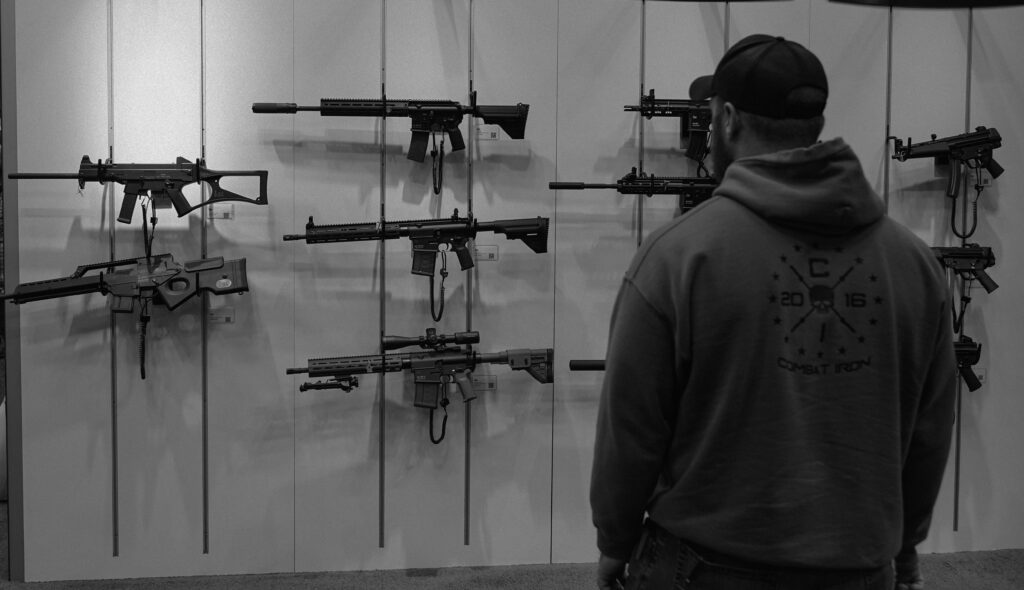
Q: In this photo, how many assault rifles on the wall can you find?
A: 11